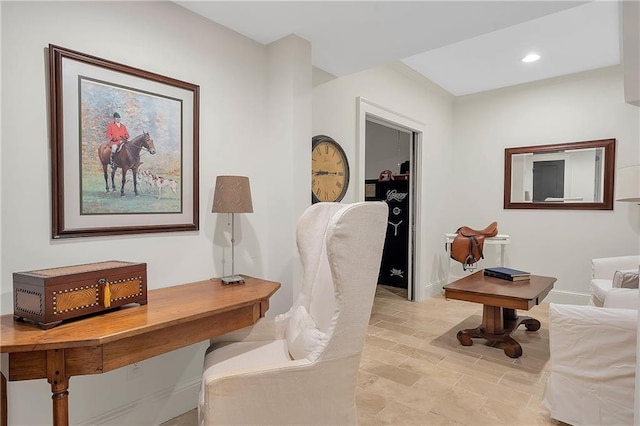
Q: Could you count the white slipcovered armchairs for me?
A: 3